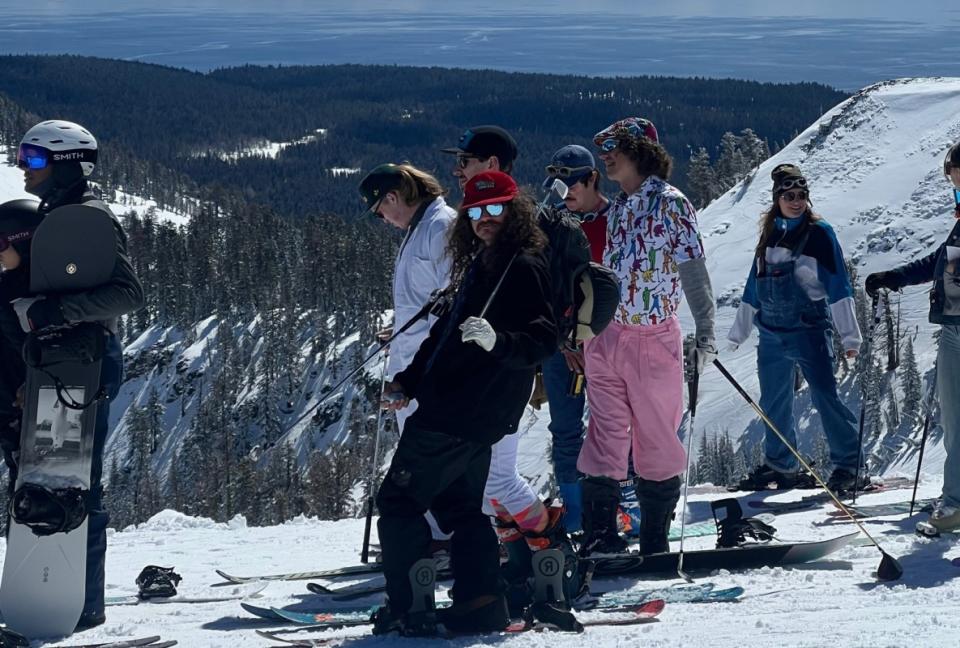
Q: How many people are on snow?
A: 9